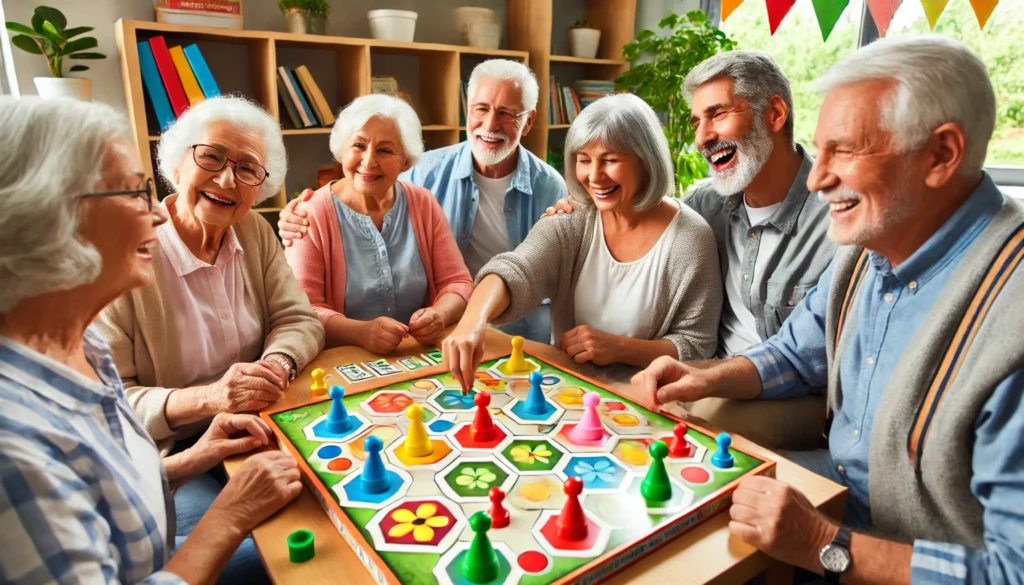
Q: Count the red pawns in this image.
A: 4